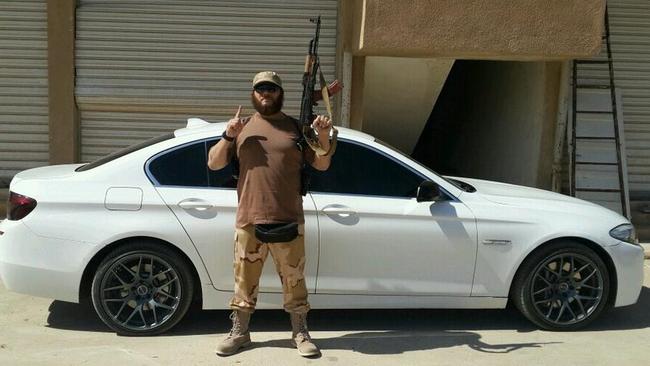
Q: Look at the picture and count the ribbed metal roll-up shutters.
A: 3